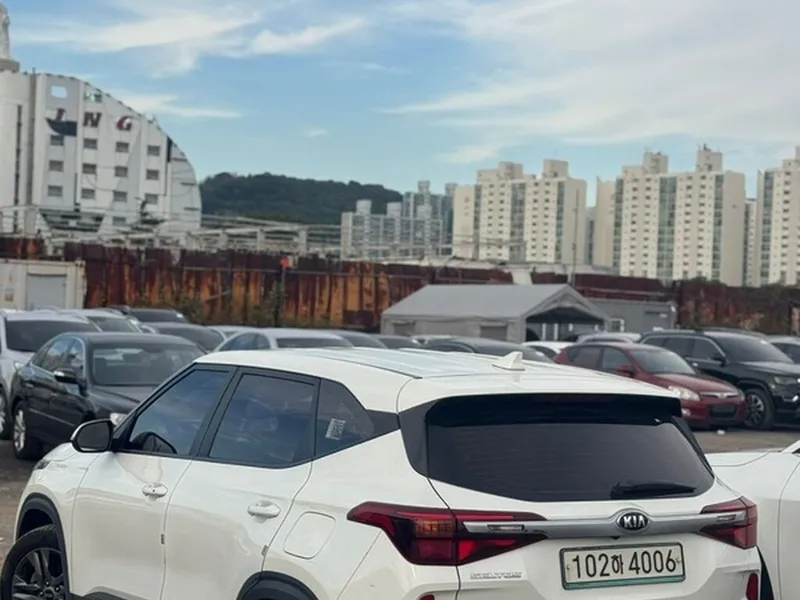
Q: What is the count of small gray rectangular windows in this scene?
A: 13